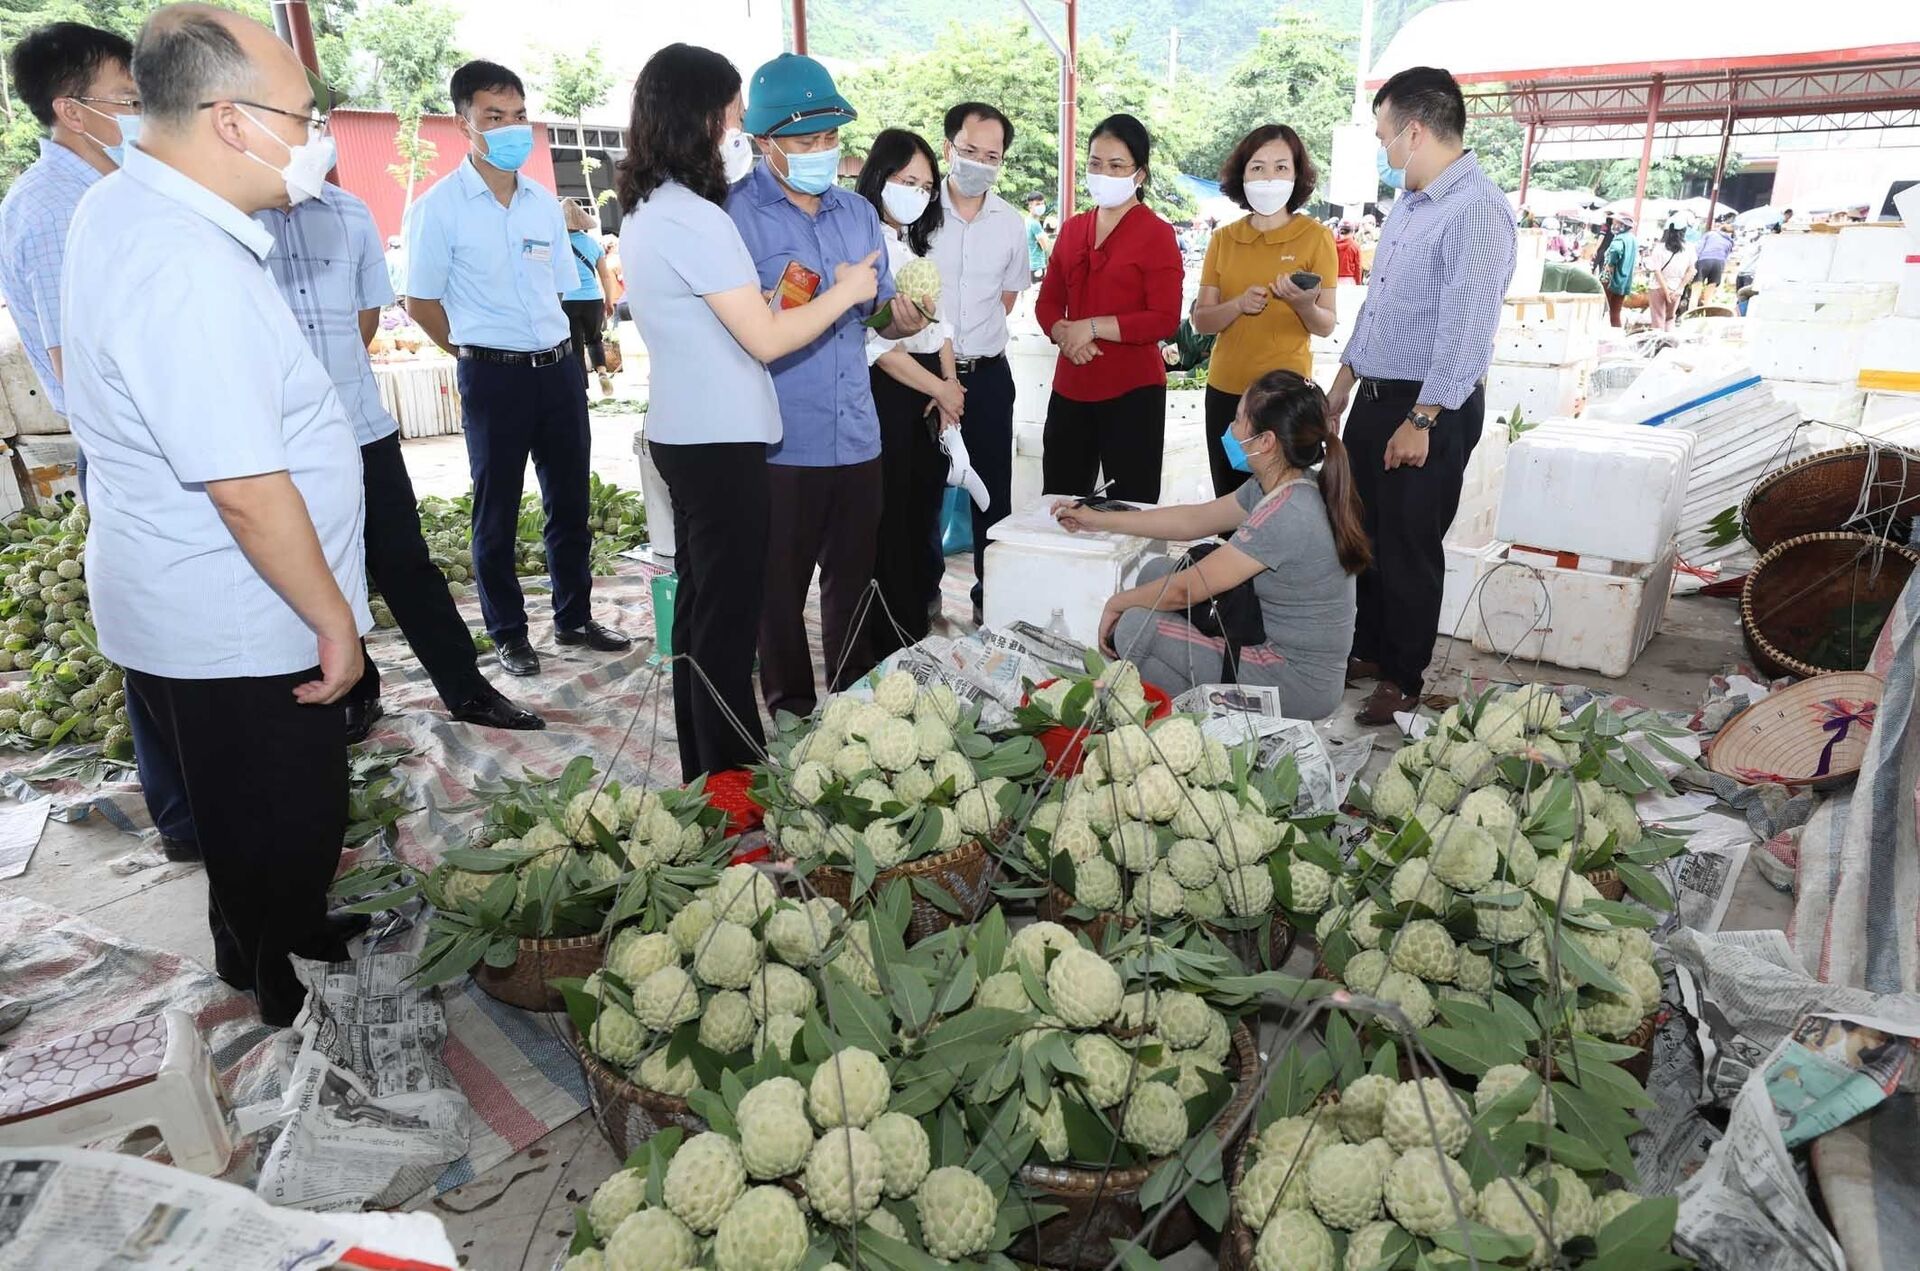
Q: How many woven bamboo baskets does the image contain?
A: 11